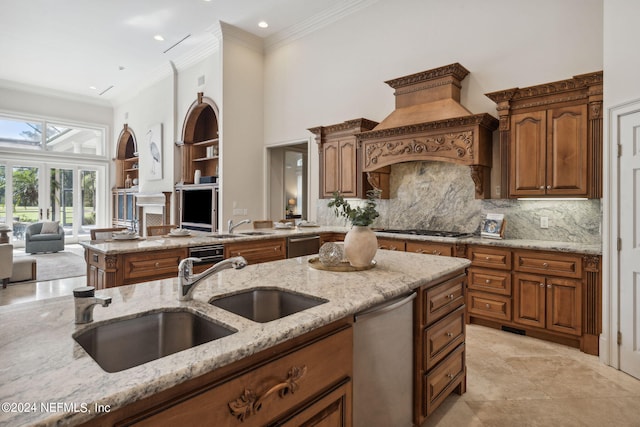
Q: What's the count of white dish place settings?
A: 4